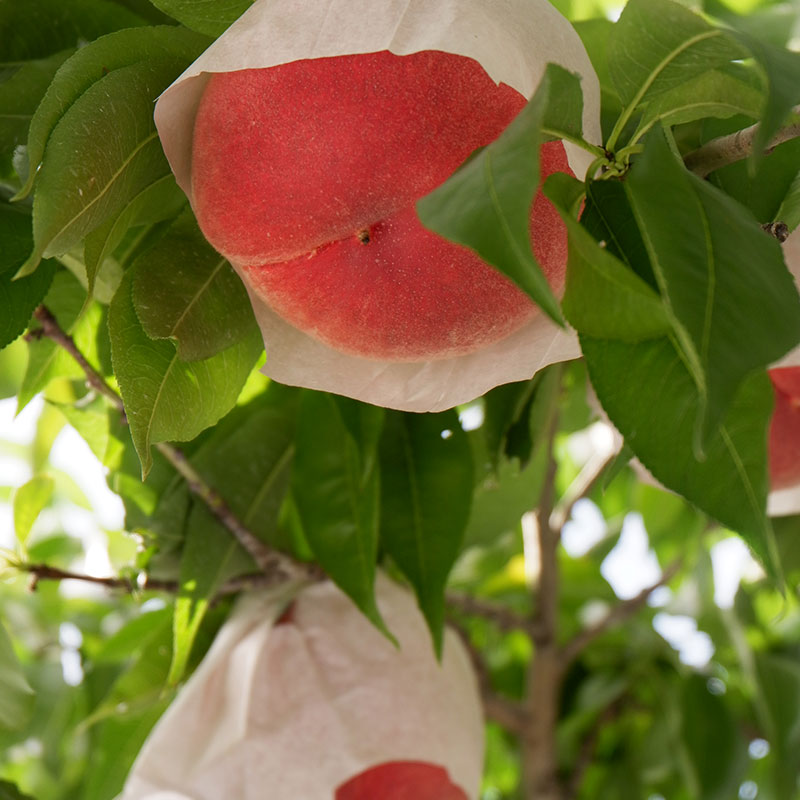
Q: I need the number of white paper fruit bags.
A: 3